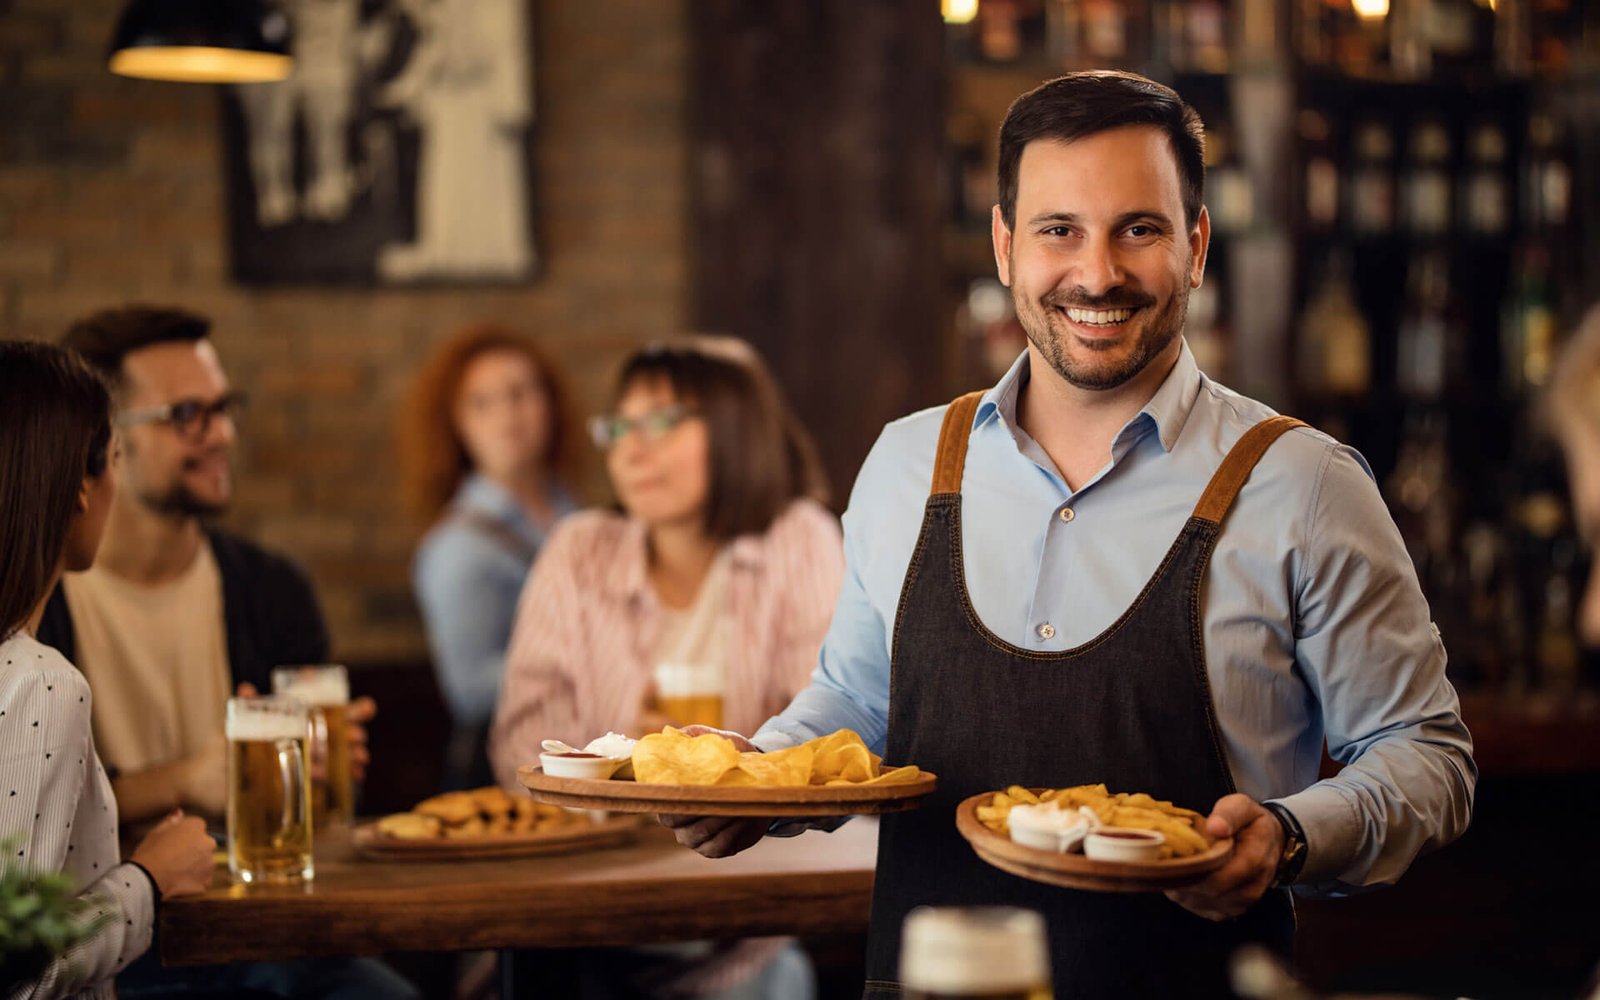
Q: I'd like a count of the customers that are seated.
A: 3